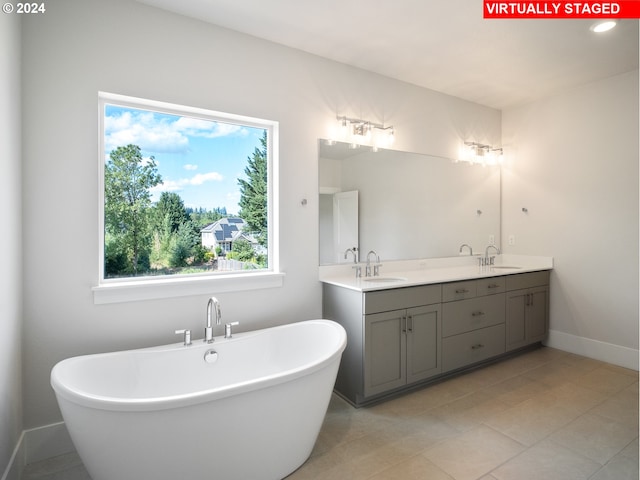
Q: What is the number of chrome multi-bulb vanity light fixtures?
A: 2